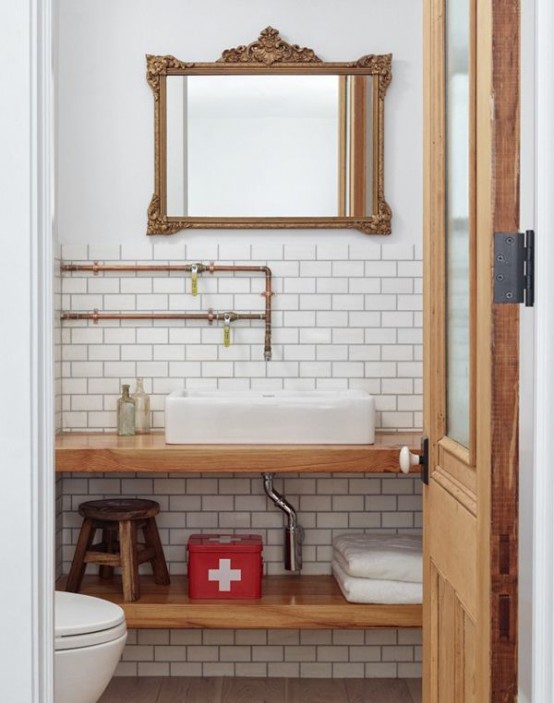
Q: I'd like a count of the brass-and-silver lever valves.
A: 2